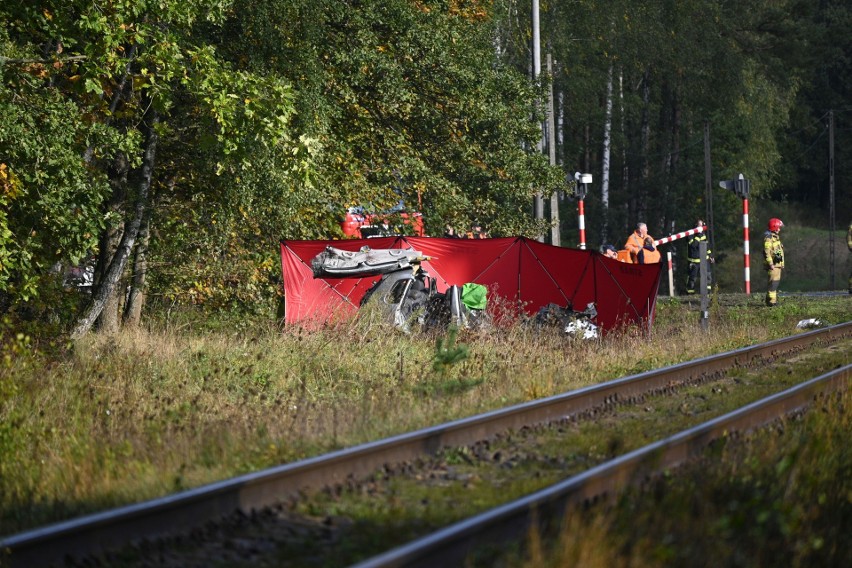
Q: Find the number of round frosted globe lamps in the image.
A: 0